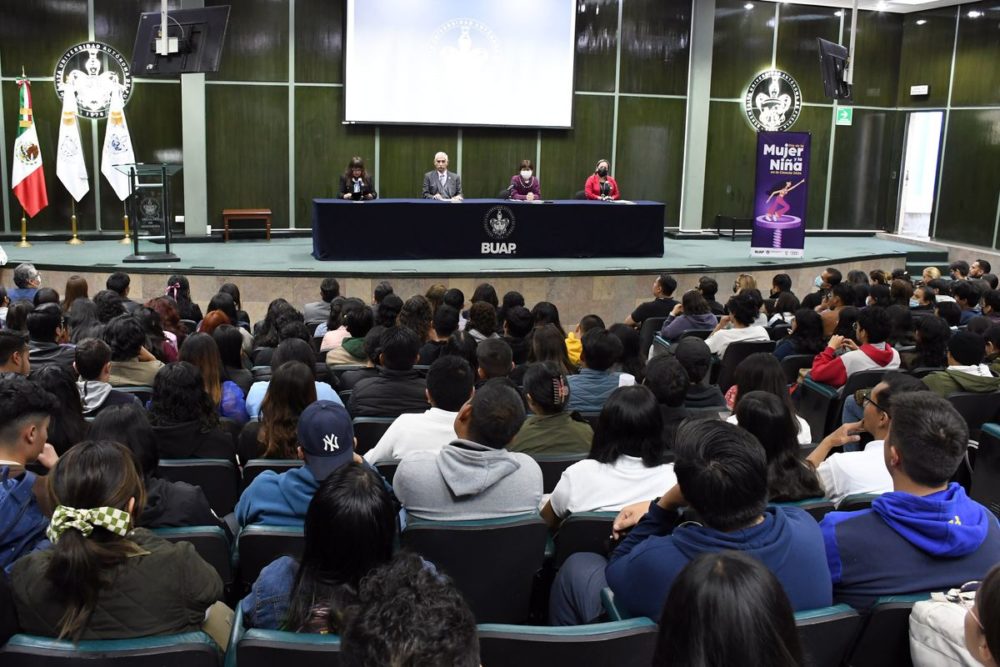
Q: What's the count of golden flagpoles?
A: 3